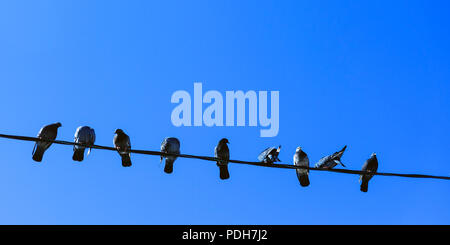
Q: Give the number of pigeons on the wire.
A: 9